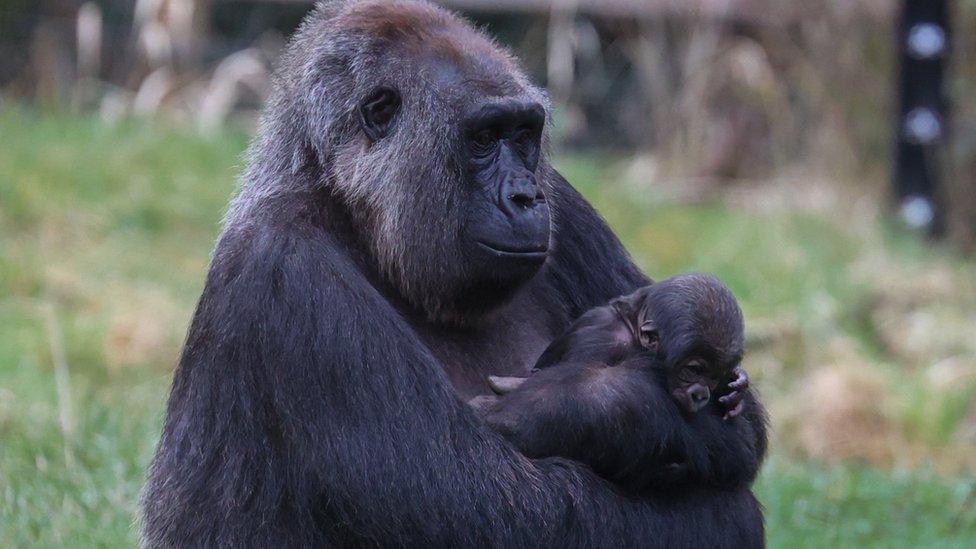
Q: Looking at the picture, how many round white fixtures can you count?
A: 3